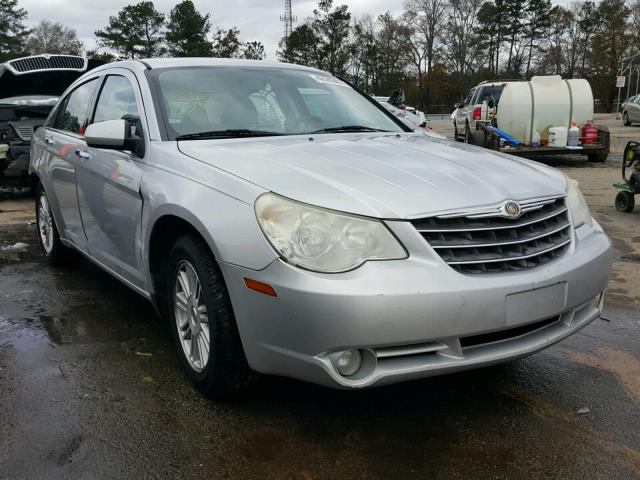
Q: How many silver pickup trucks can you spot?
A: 0